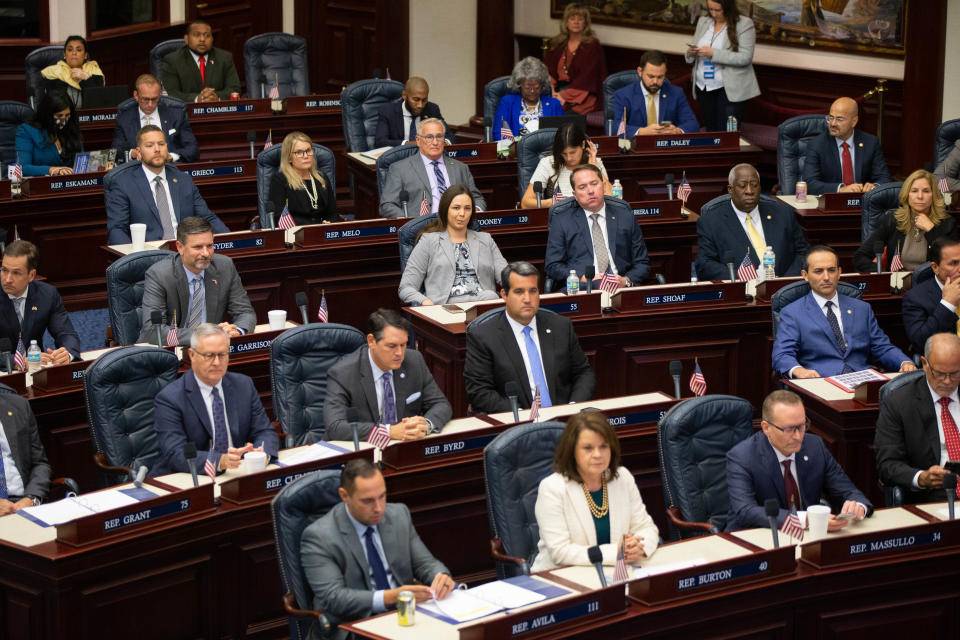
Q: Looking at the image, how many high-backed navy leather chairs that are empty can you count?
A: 1